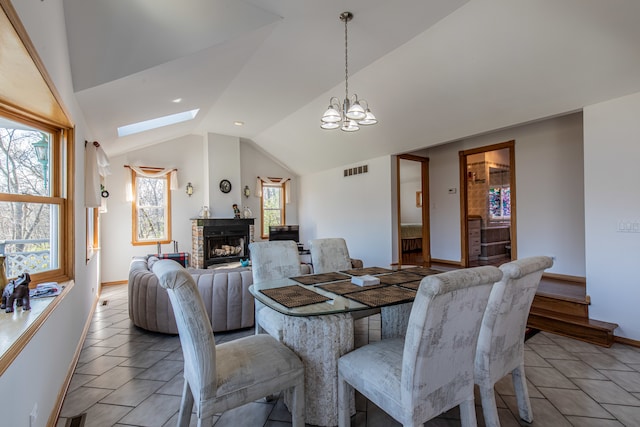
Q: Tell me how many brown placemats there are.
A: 8